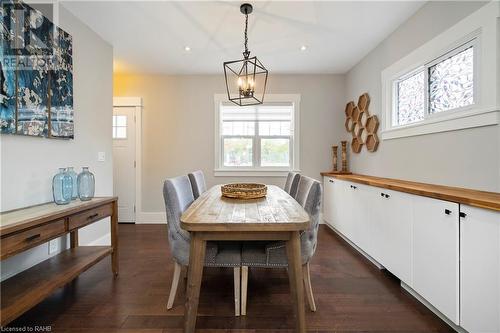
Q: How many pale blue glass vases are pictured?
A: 3